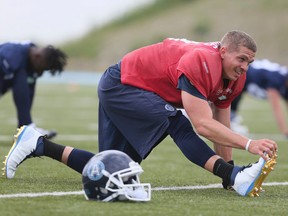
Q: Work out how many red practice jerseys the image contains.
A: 1